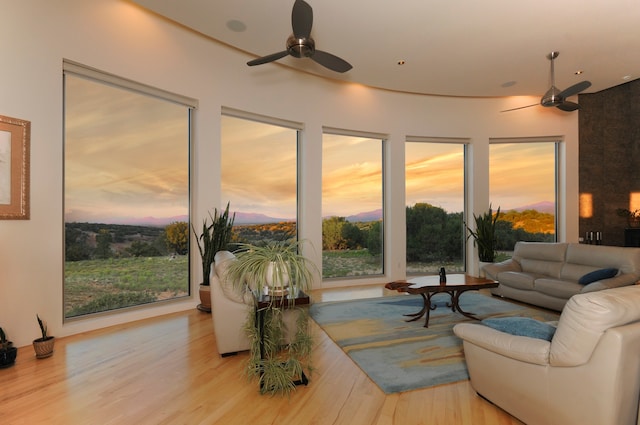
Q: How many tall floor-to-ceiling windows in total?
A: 5